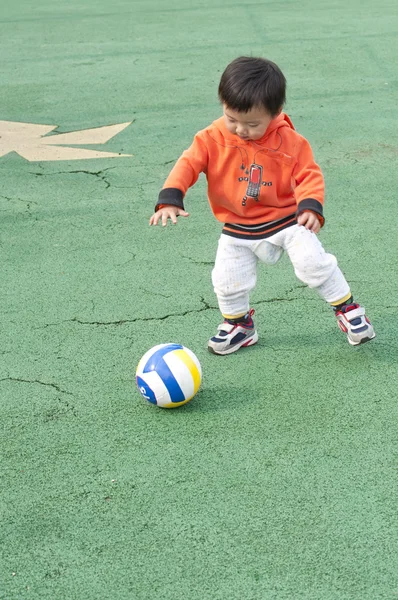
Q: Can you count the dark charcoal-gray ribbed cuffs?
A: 2